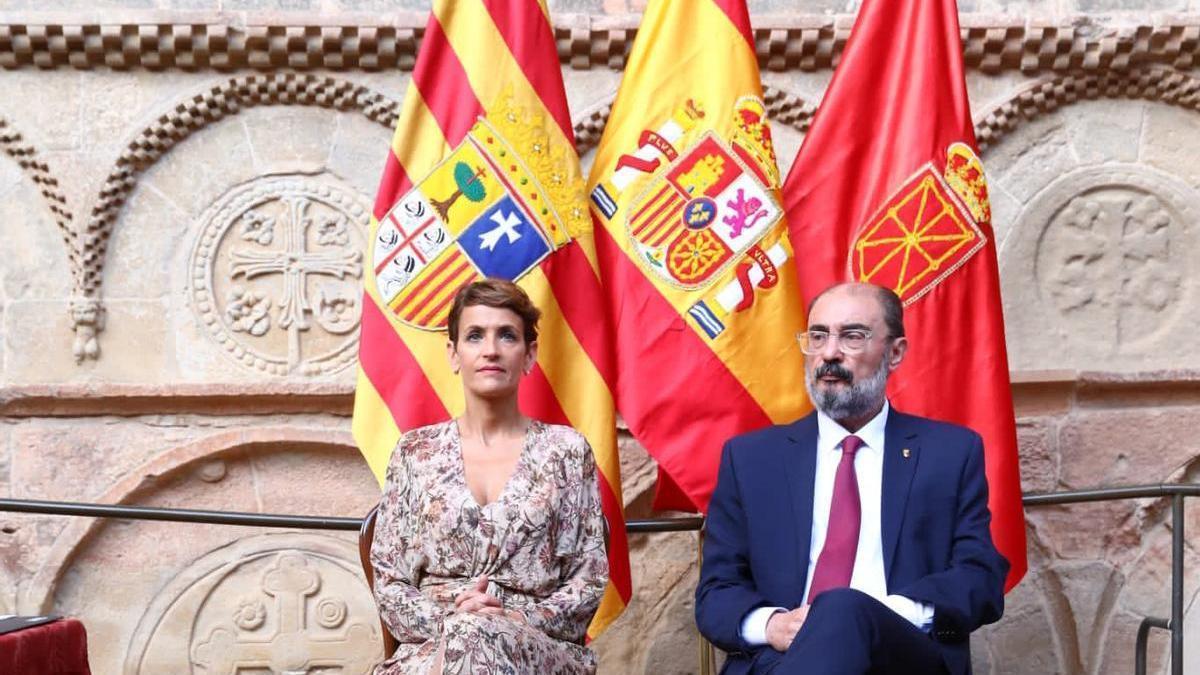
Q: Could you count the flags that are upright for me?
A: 3